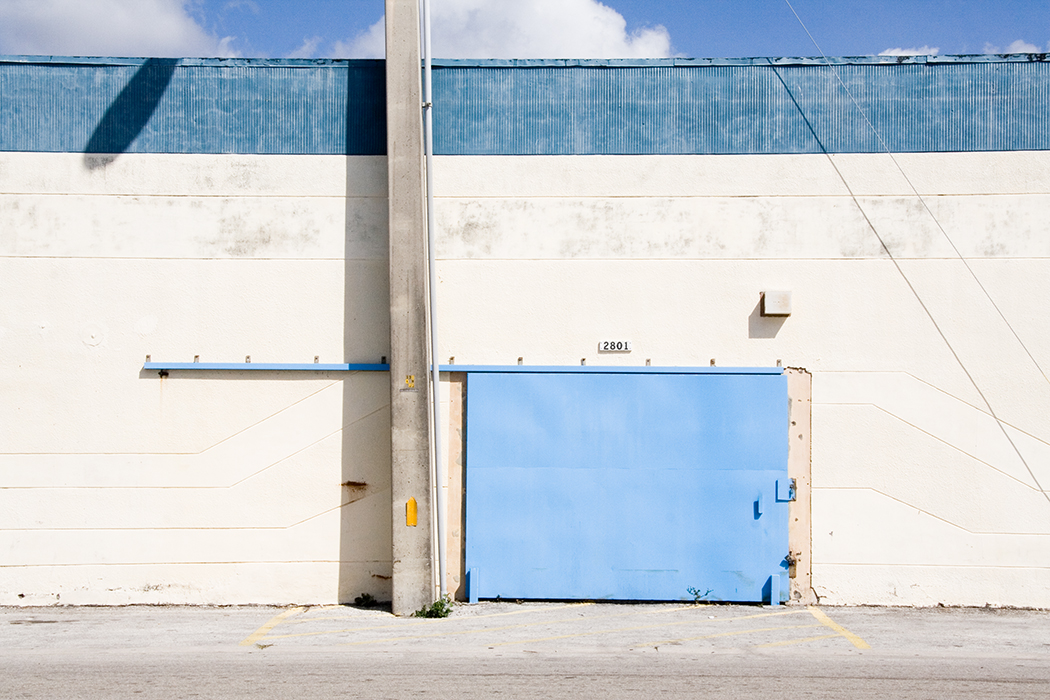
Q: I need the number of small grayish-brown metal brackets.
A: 11